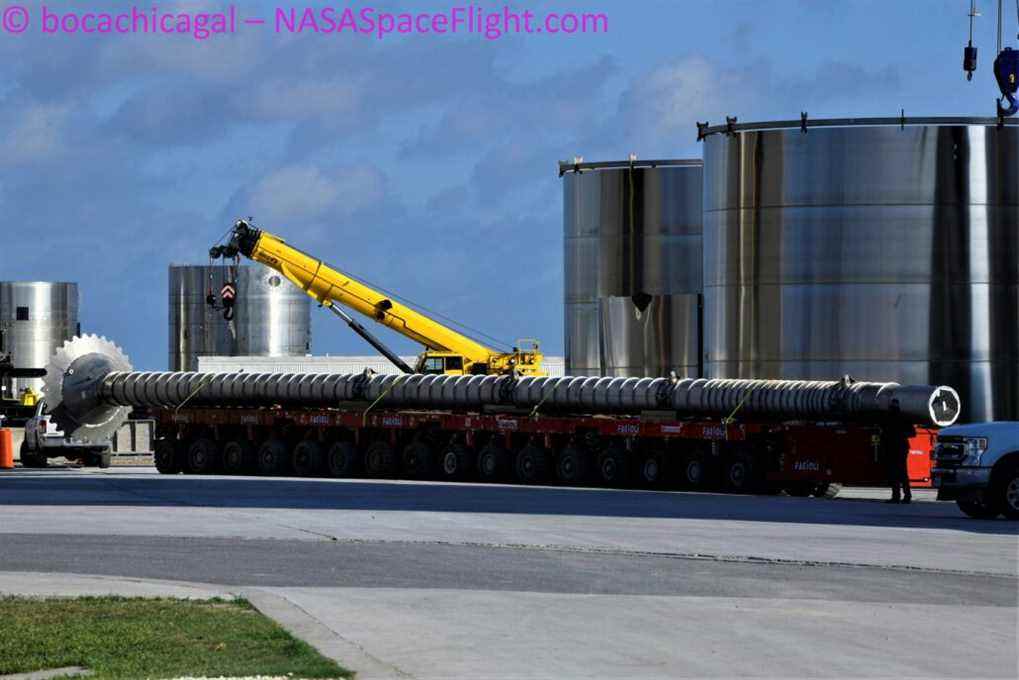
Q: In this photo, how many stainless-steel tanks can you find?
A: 4